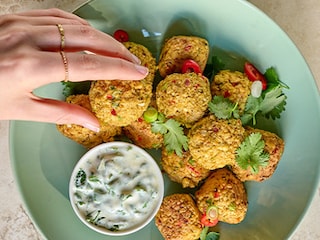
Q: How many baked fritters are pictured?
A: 12